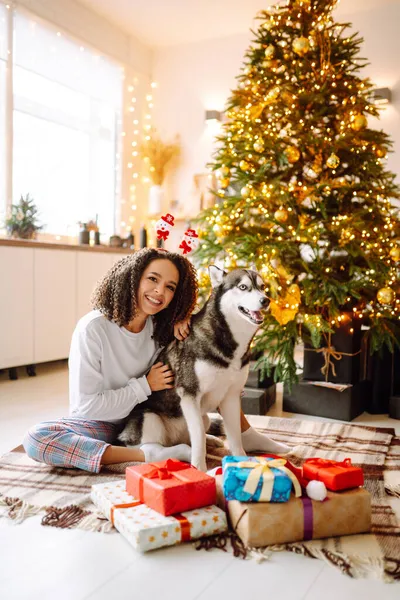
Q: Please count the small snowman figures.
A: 2